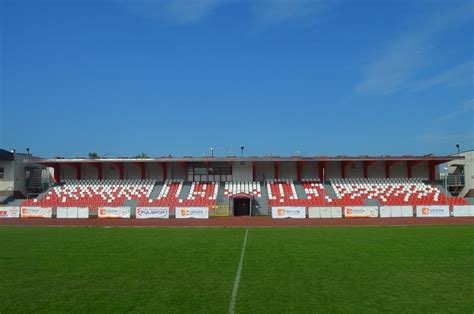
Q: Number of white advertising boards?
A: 12